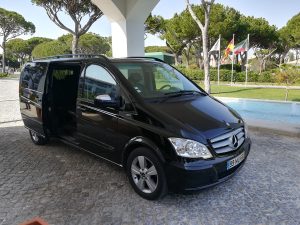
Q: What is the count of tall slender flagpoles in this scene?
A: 3